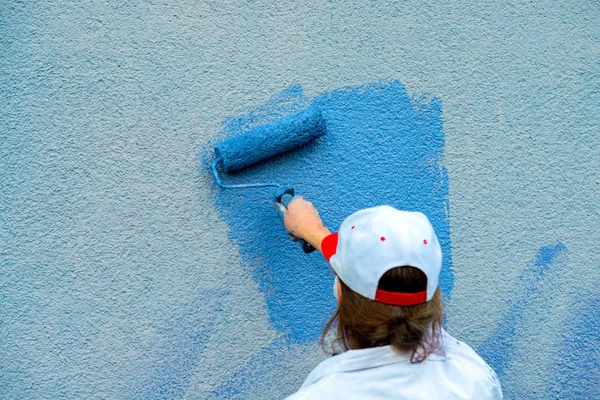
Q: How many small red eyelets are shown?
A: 3